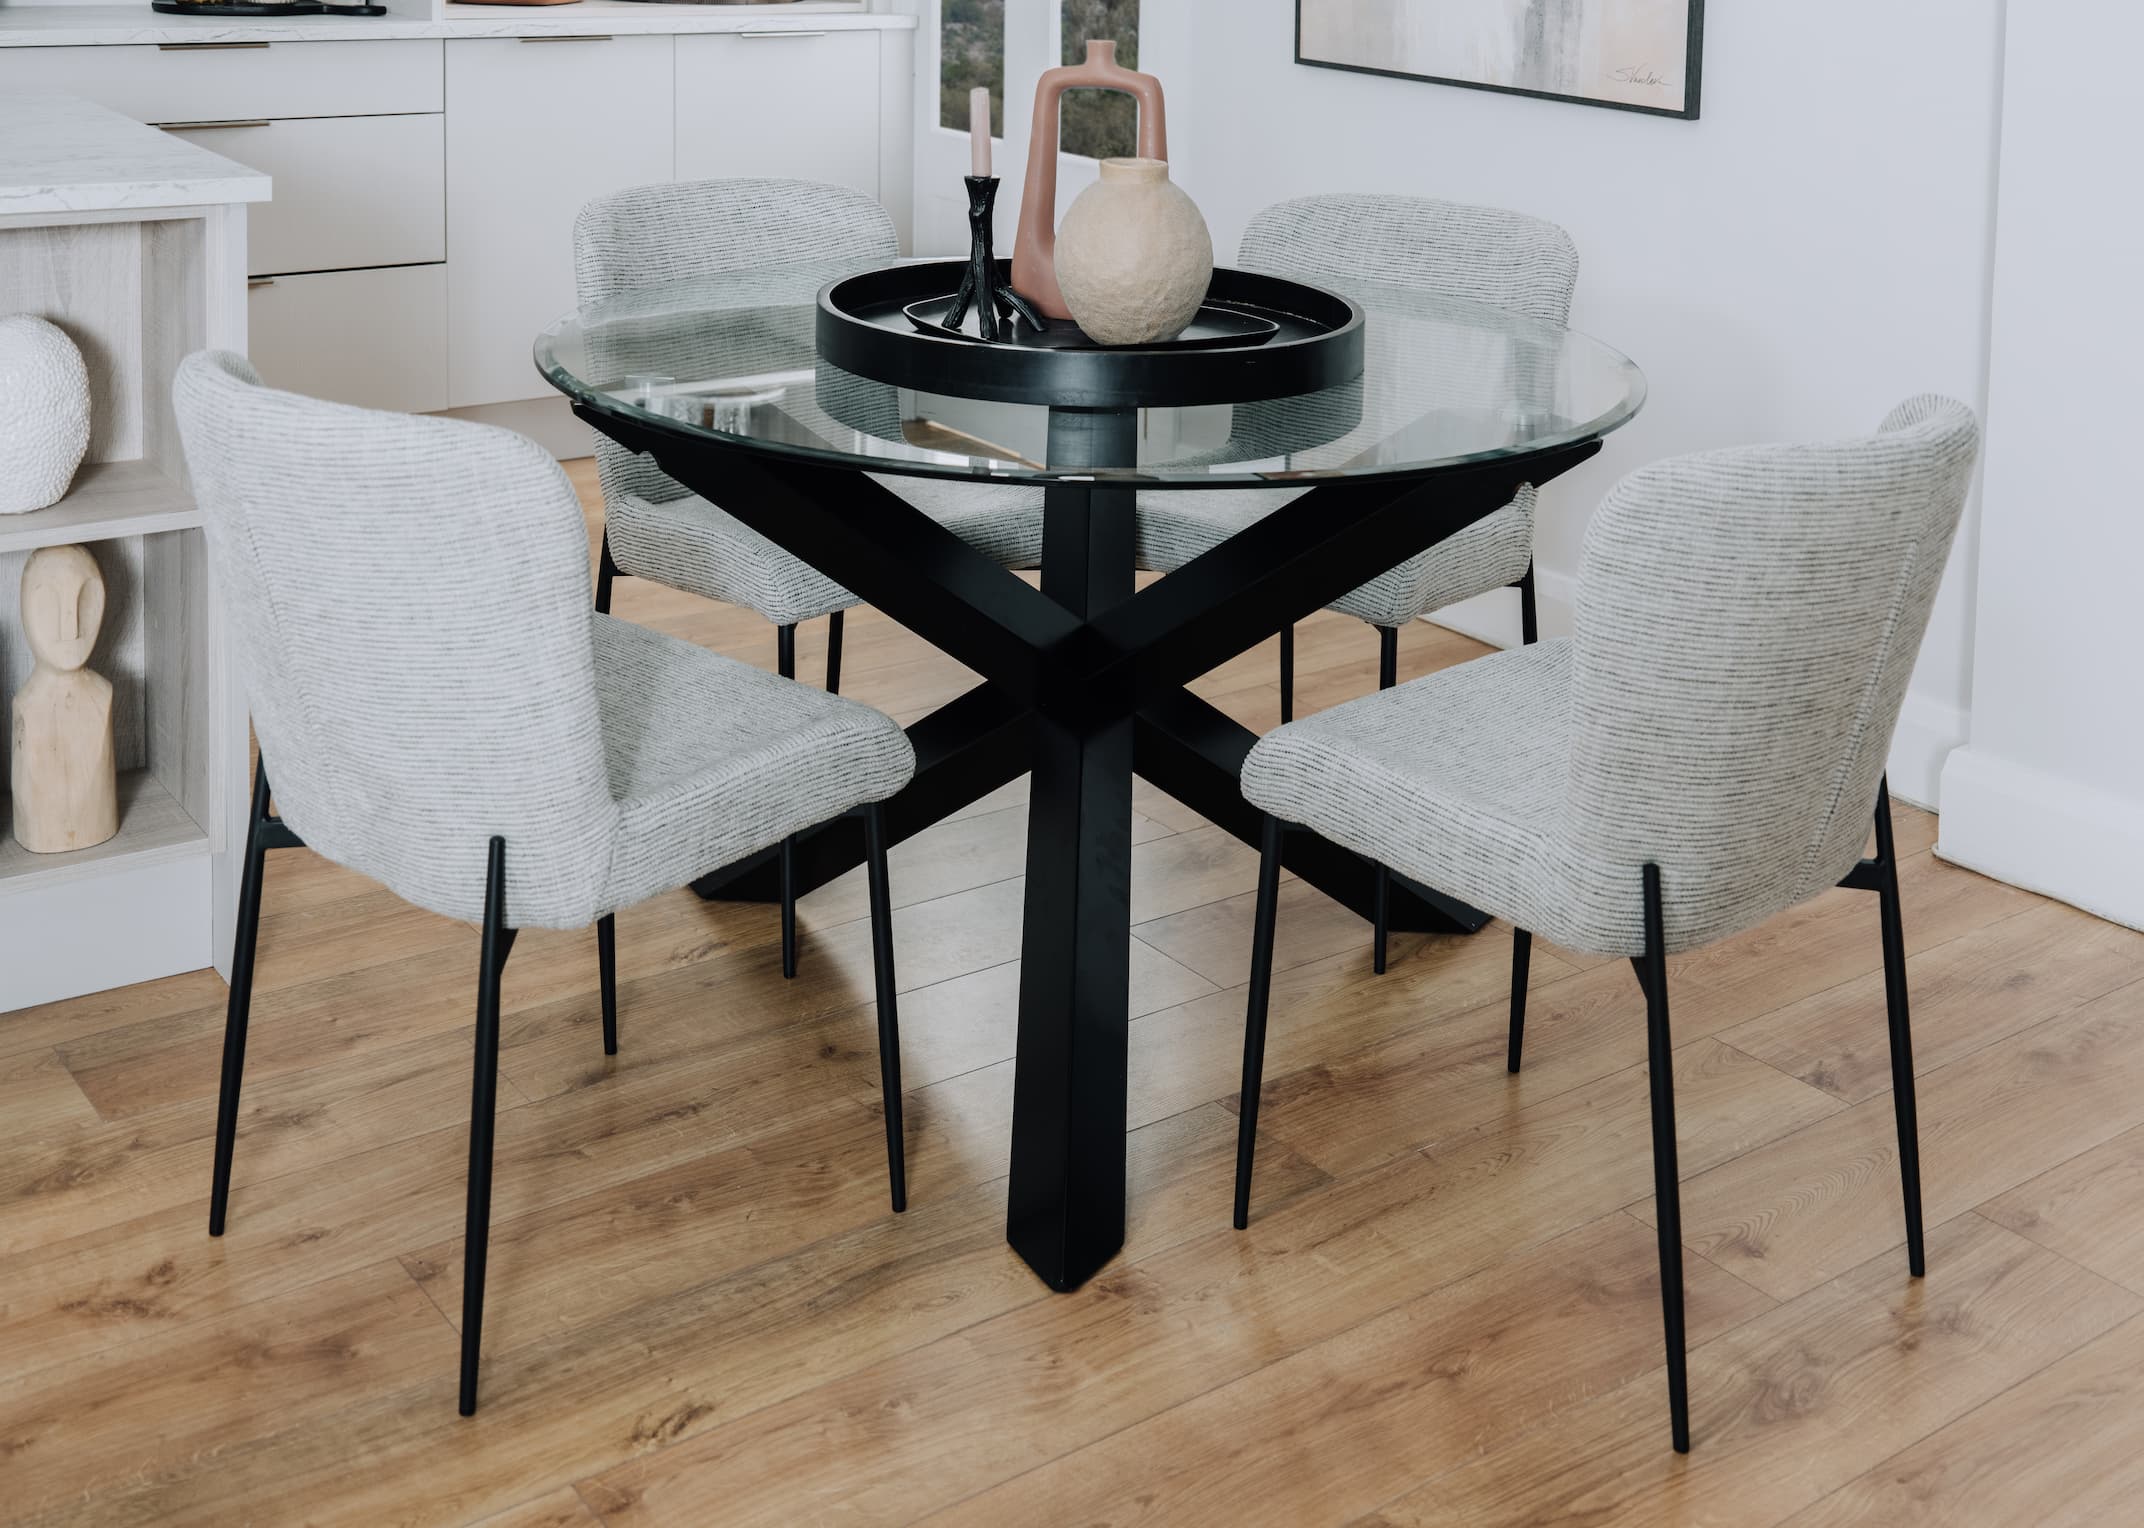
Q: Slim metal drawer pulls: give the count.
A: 5